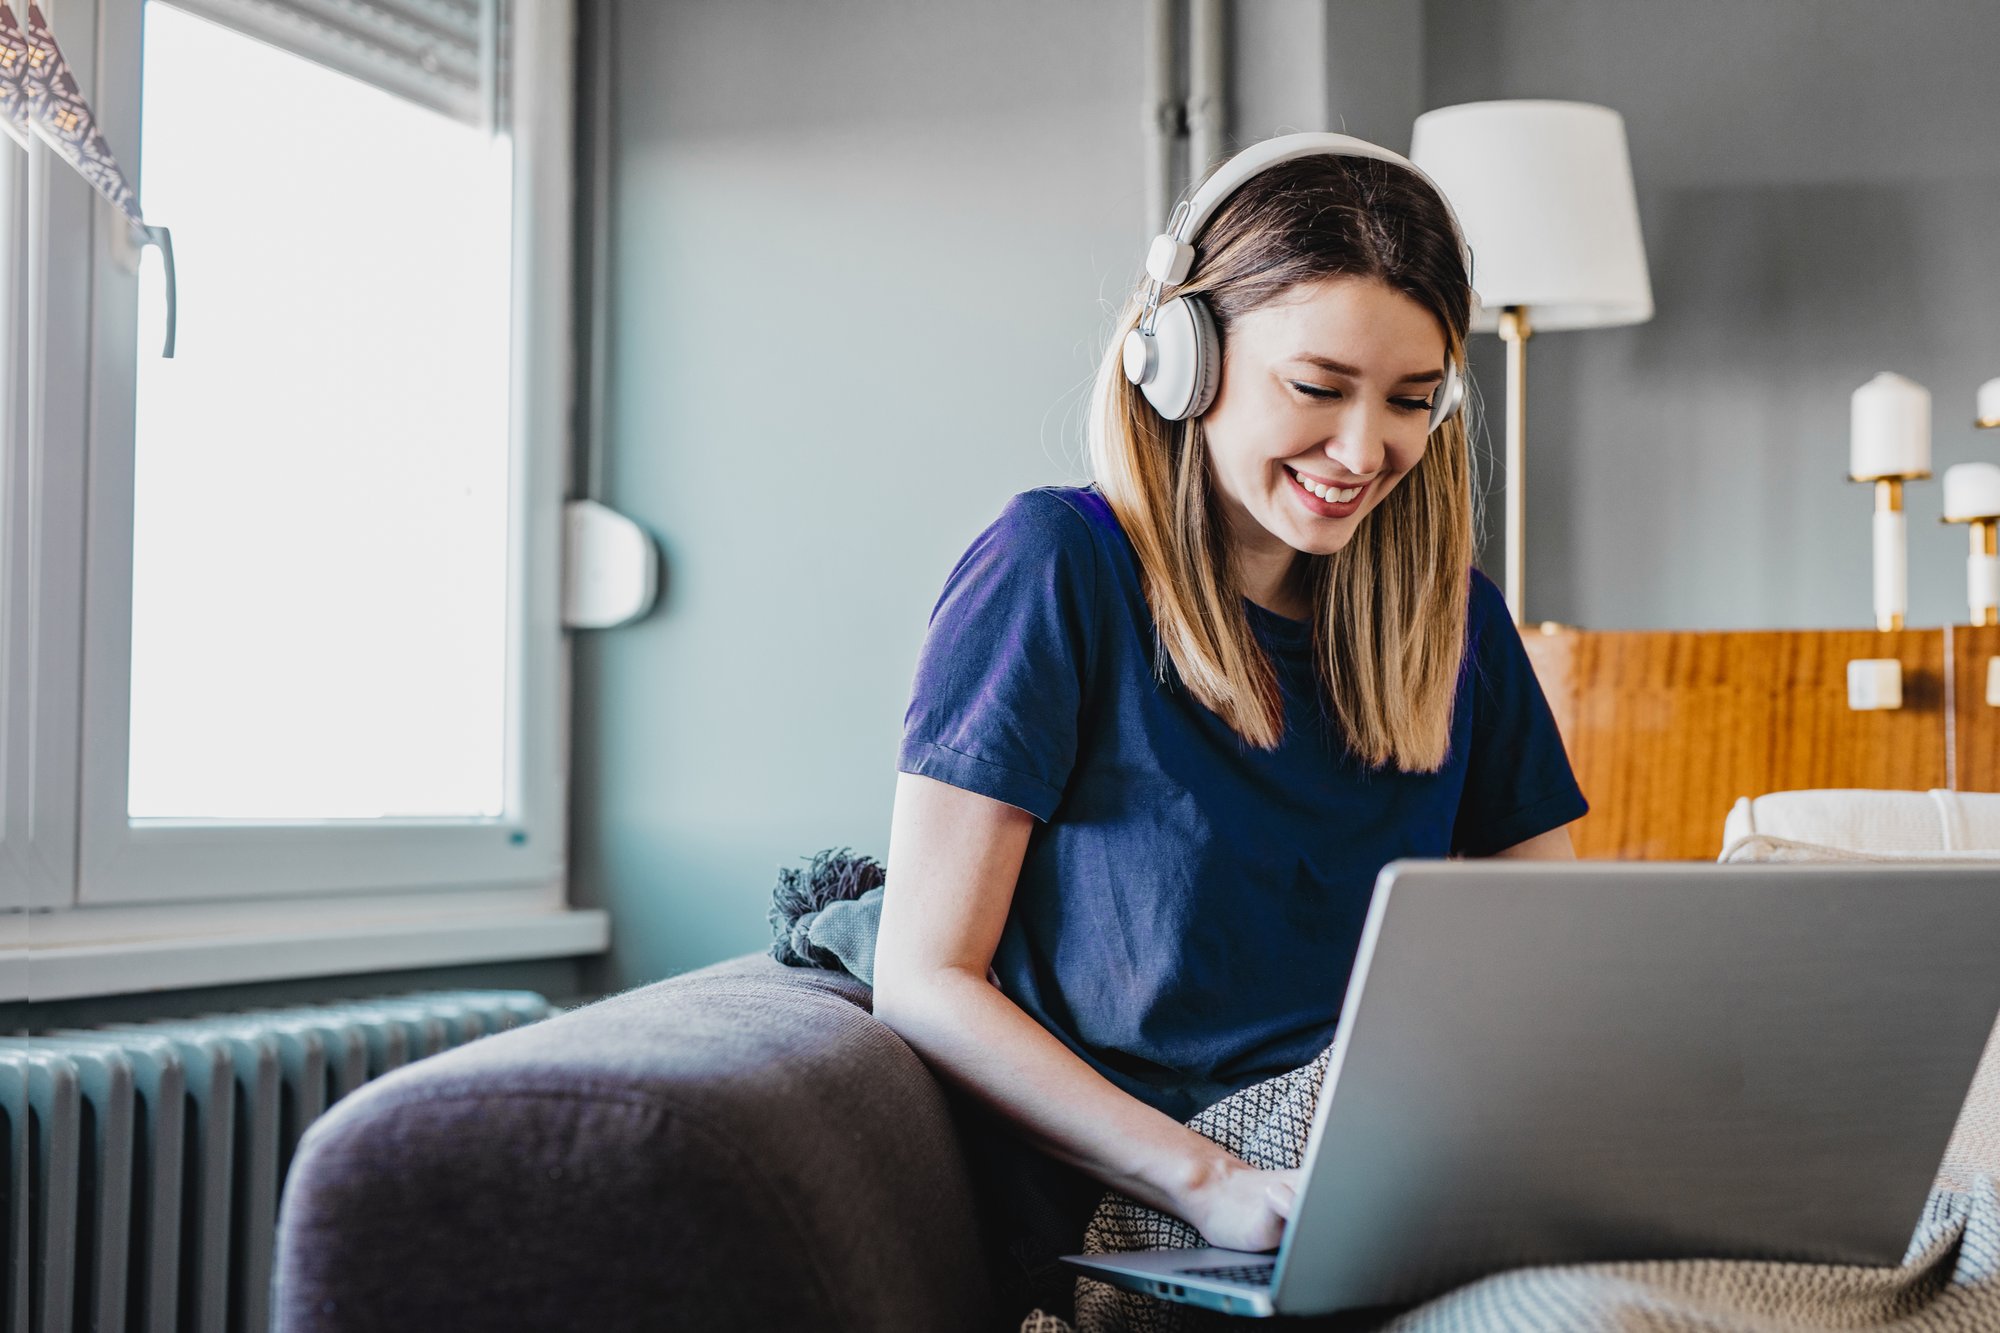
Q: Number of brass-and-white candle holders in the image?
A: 3